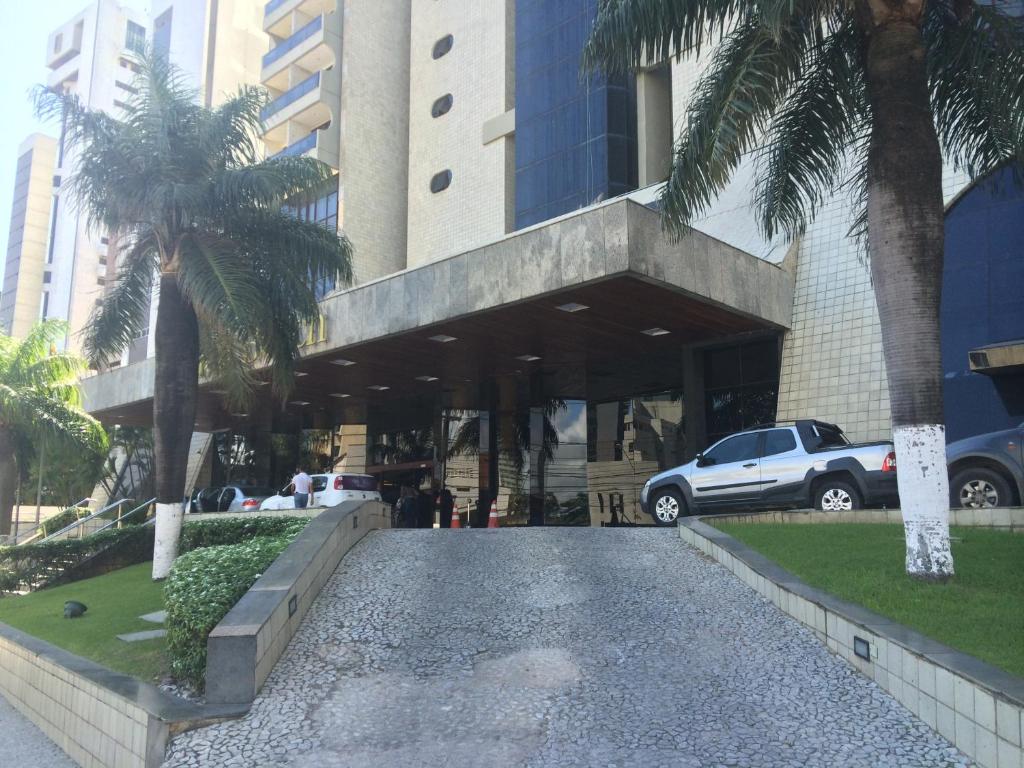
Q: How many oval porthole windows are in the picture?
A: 3